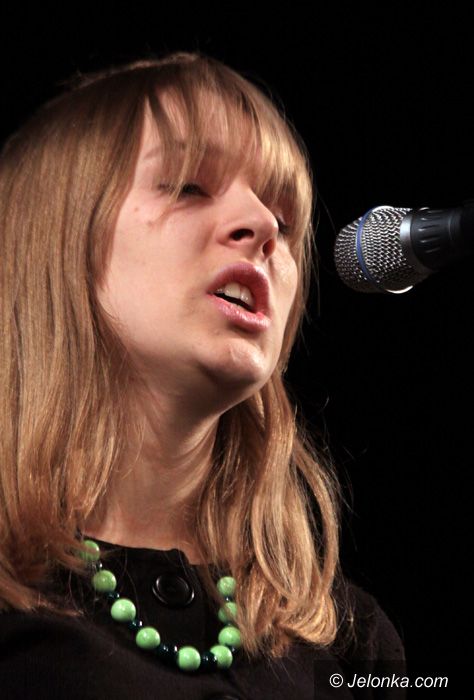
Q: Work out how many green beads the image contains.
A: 9